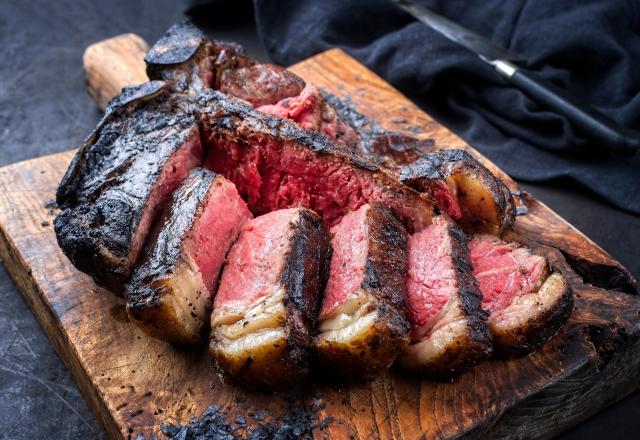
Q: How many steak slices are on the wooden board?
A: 5